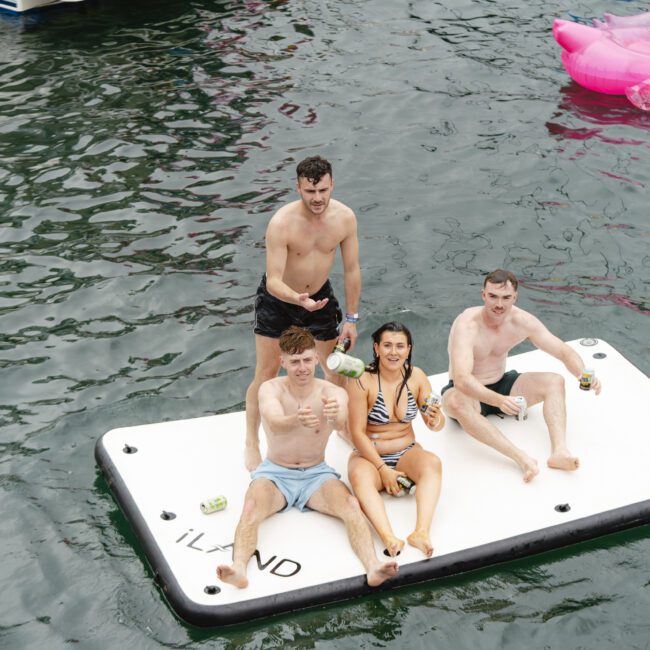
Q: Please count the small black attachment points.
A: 6